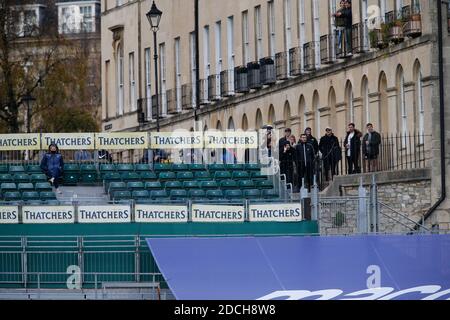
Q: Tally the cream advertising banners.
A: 11